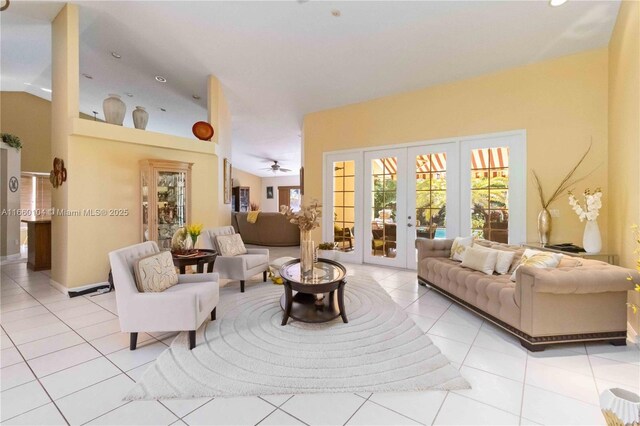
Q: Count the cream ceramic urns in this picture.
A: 2